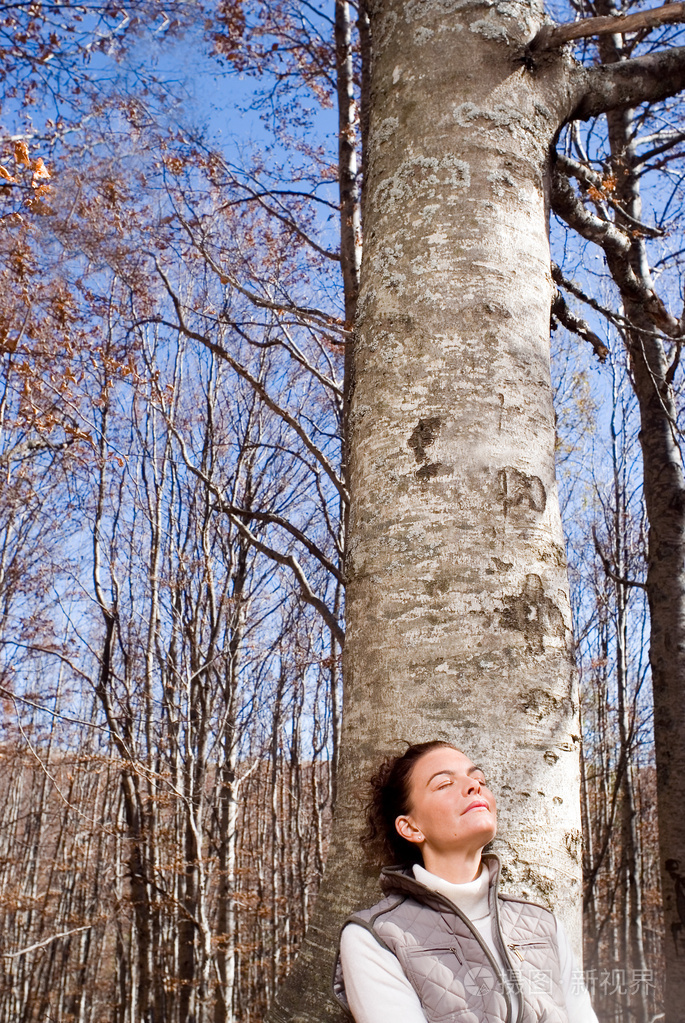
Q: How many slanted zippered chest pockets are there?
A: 2